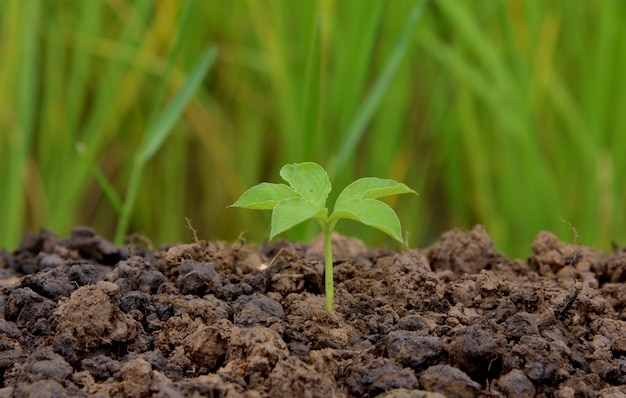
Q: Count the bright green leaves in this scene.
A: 5